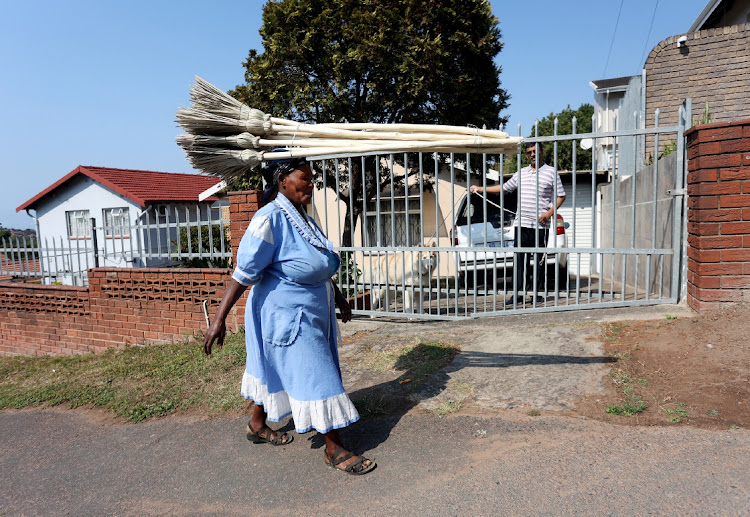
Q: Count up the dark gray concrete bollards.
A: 0